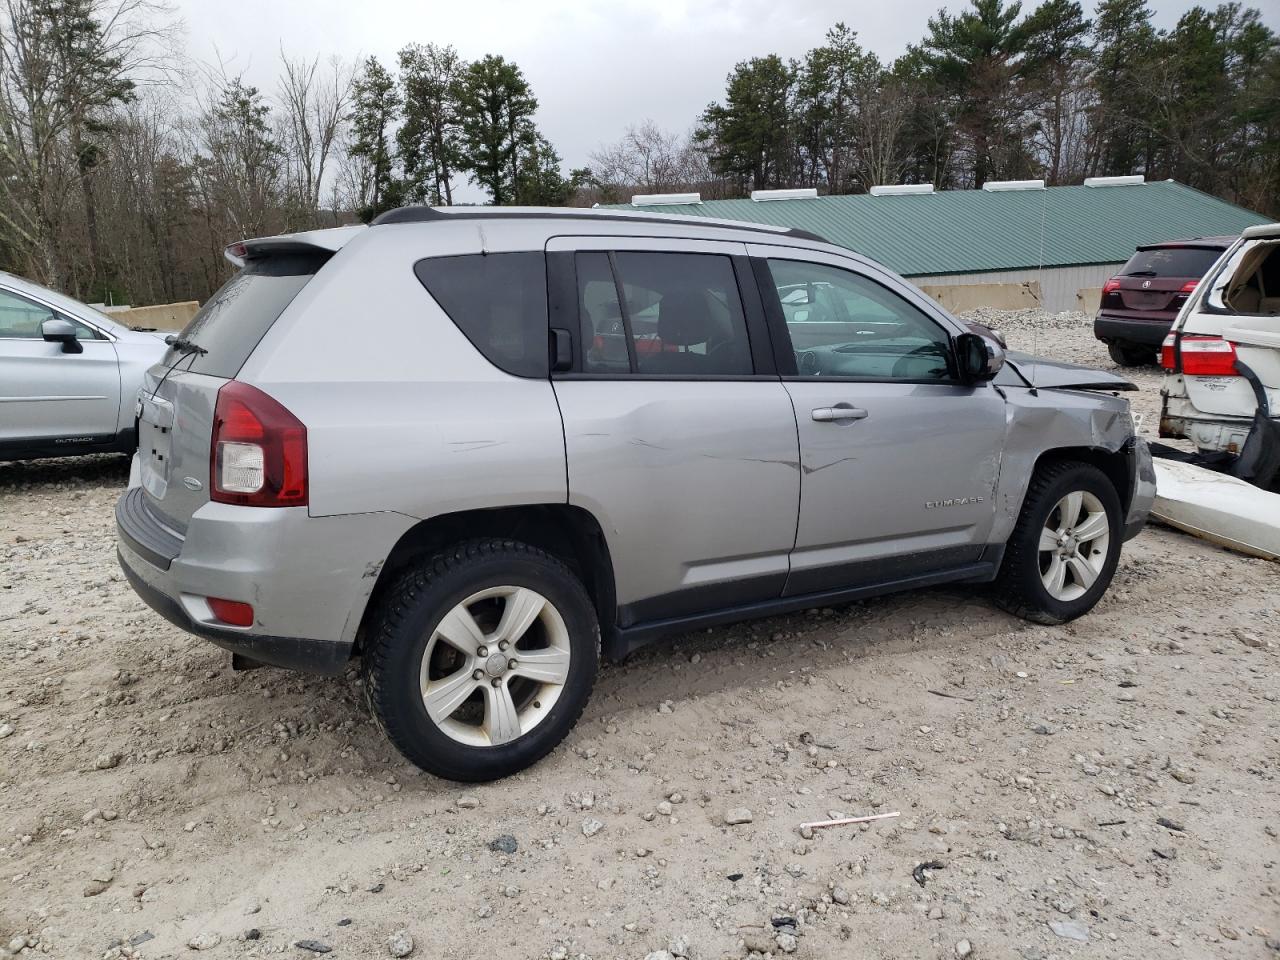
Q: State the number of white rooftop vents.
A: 5